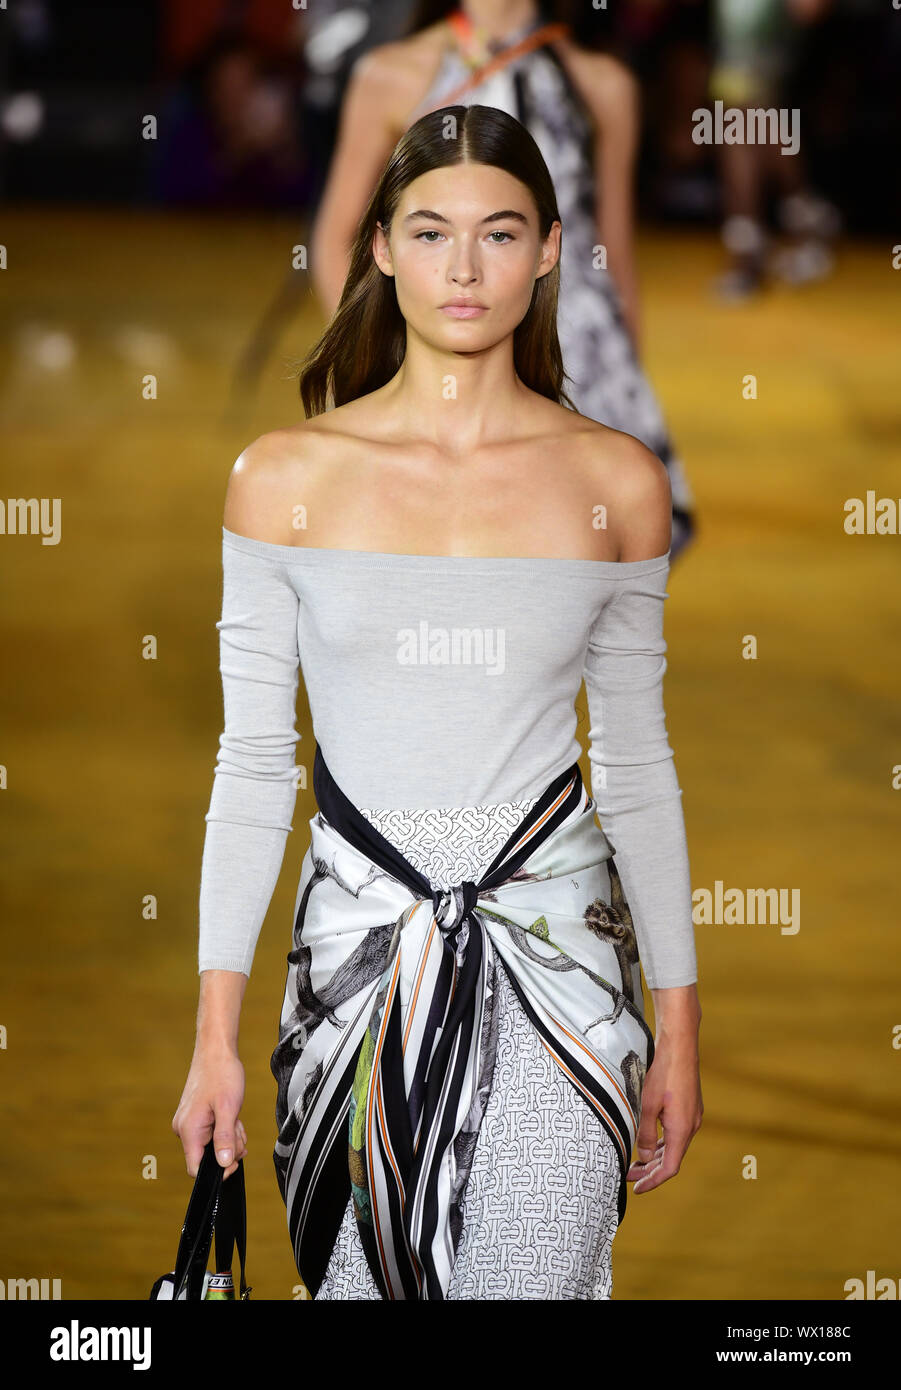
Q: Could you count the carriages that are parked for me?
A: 0